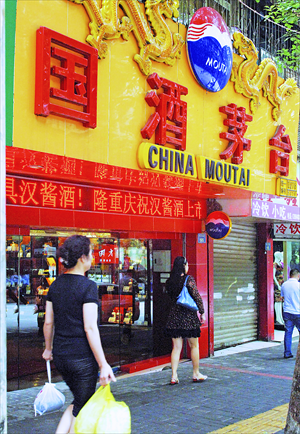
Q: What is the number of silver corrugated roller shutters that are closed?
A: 1